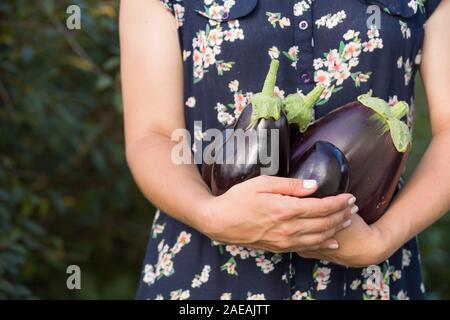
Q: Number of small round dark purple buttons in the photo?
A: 3